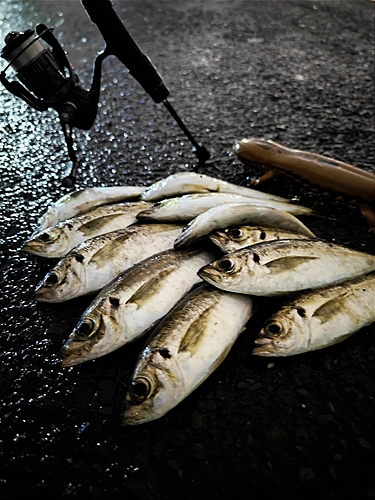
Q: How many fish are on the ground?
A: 11